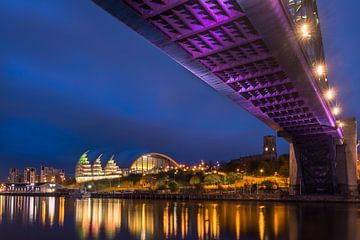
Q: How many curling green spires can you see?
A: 3